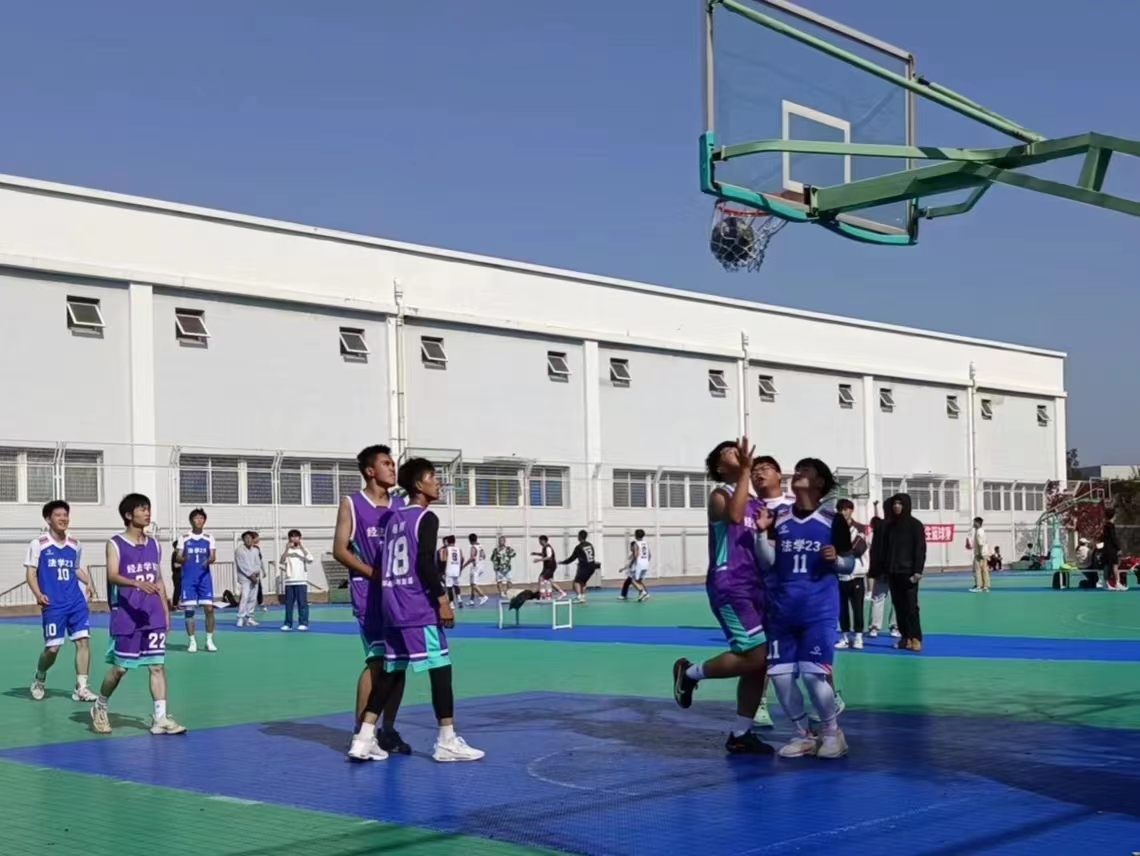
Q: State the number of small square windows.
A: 13